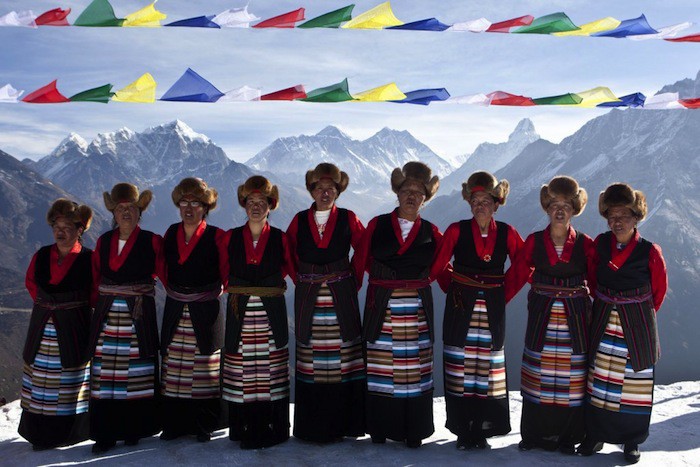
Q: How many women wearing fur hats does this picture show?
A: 9